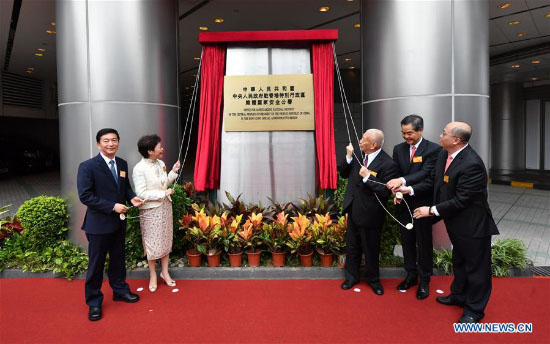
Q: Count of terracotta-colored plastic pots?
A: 8